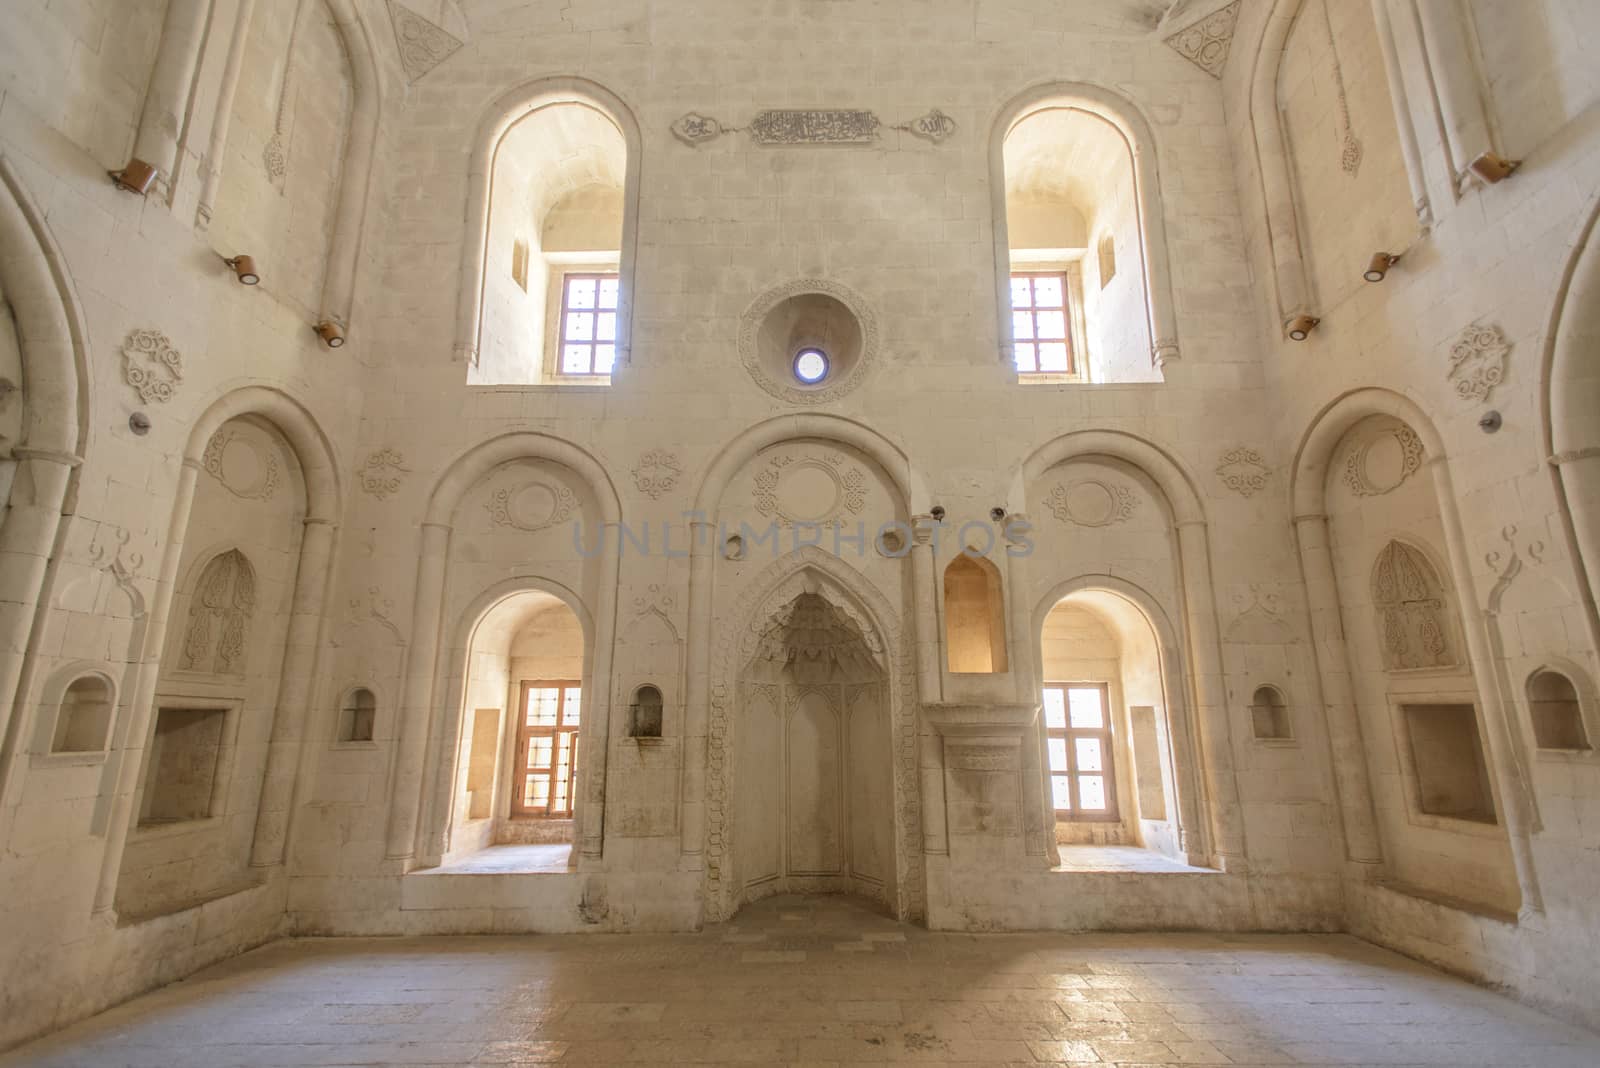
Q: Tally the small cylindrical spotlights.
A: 6